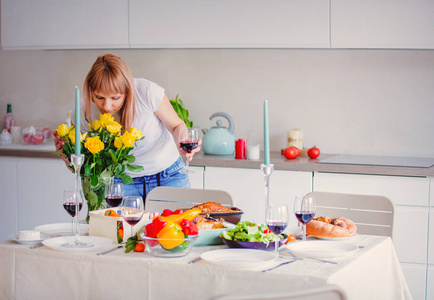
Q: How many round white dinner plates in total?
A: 4